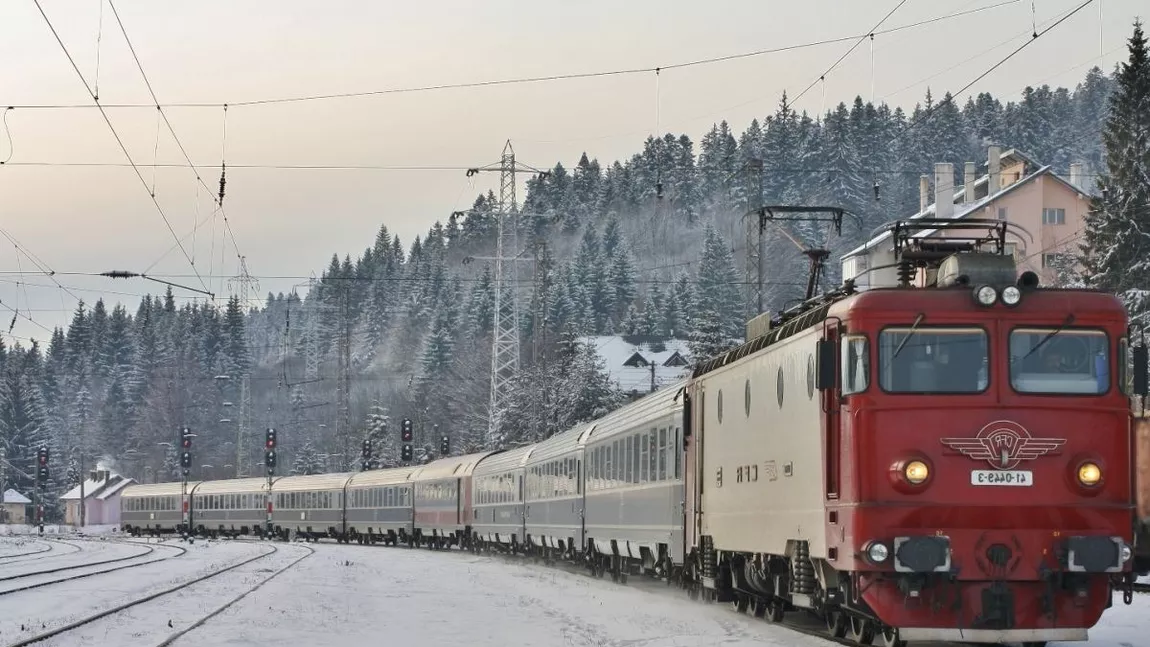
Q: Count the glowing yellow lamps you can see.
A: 2